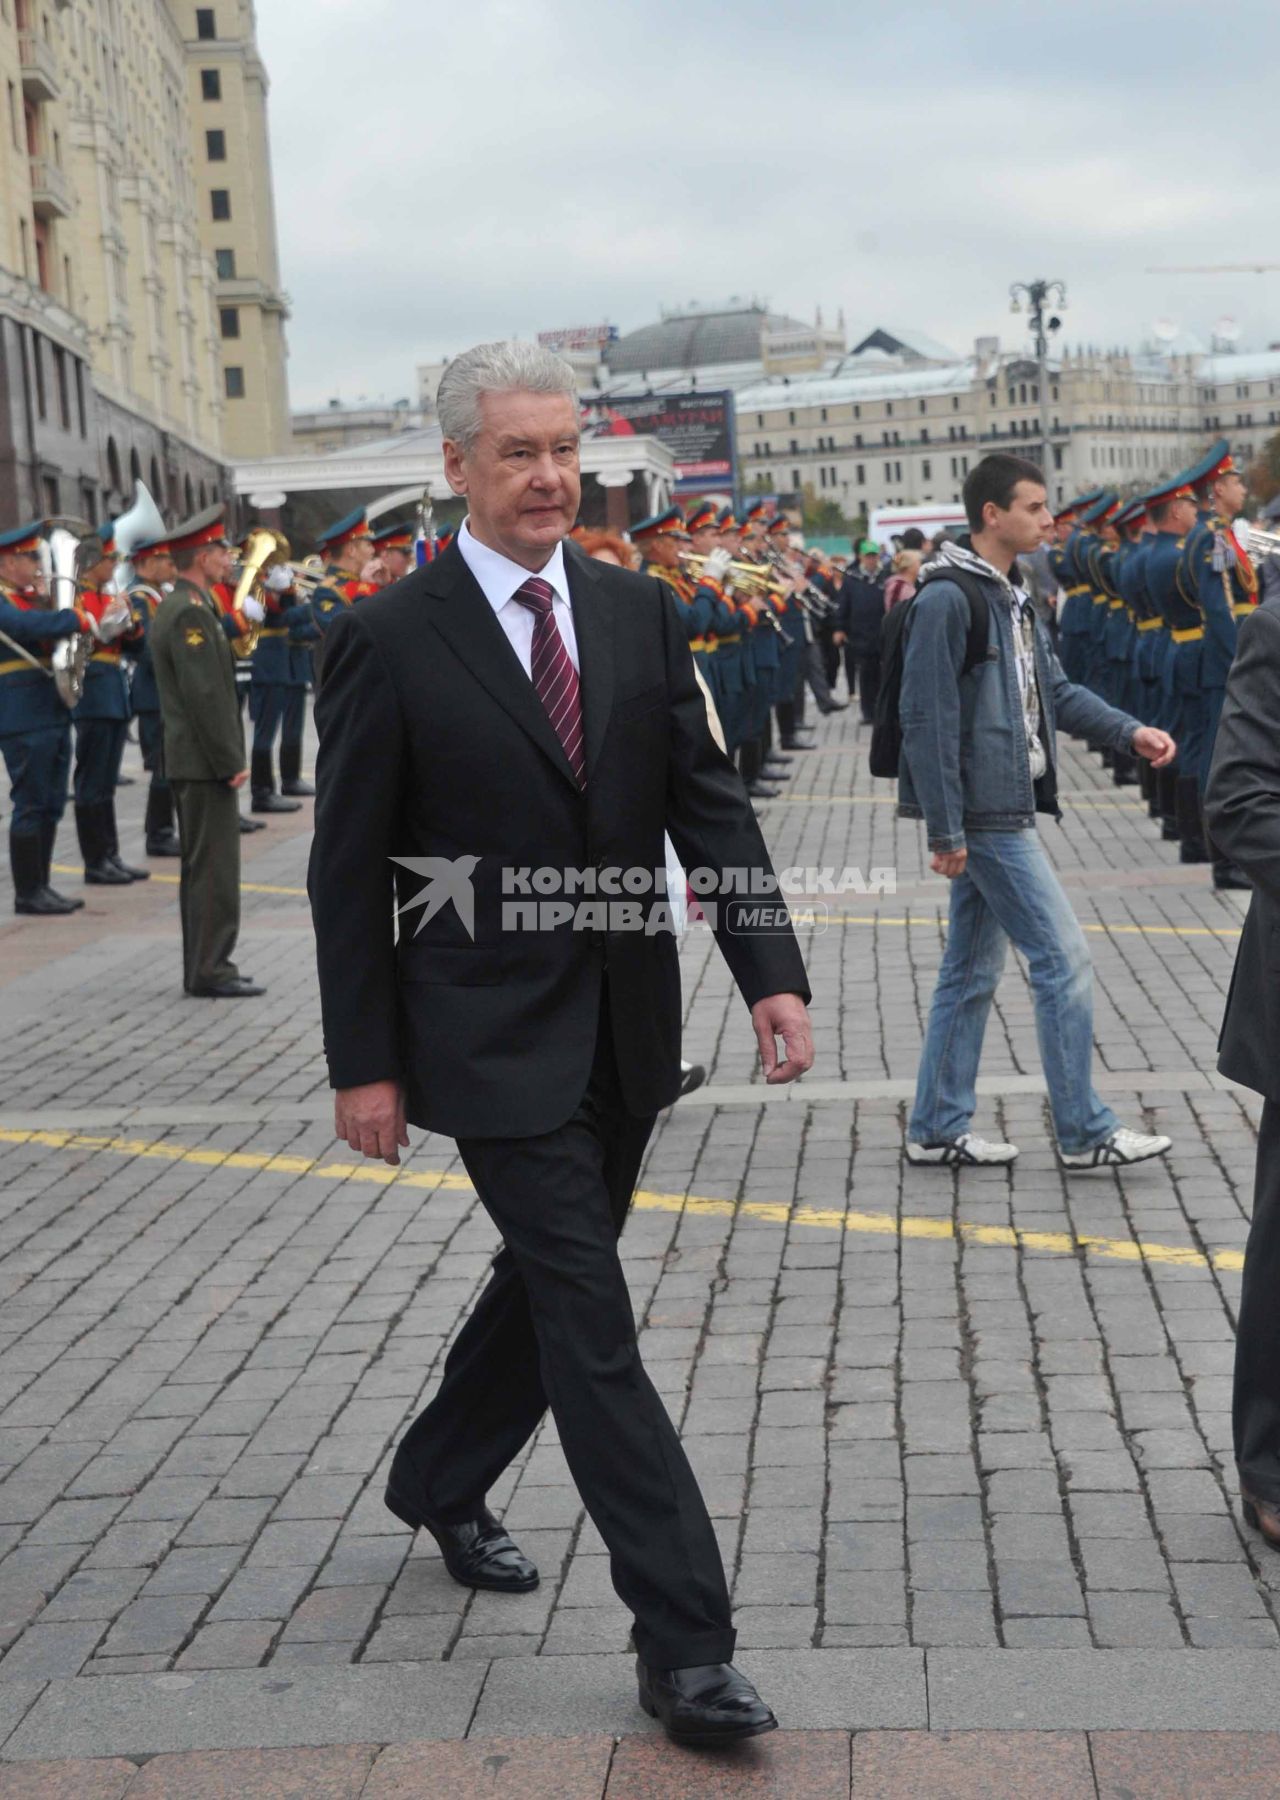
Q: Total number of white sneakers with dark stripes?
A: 2